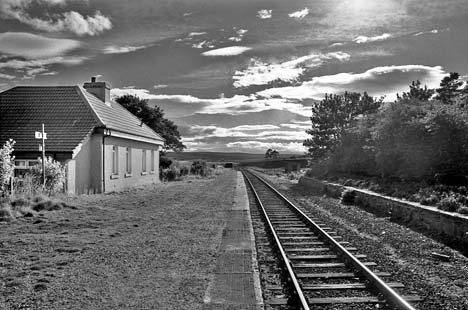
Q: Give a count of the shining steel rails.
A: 2